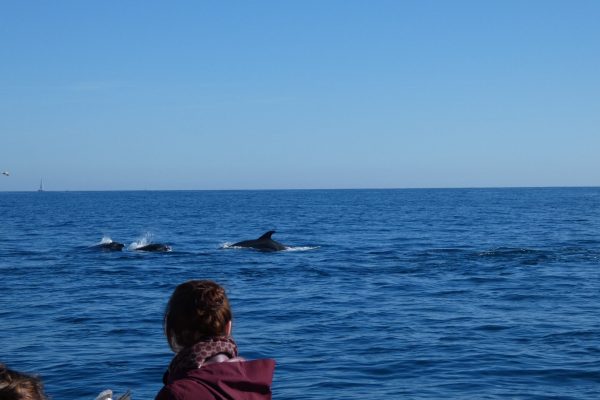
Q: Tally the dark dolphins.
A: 3